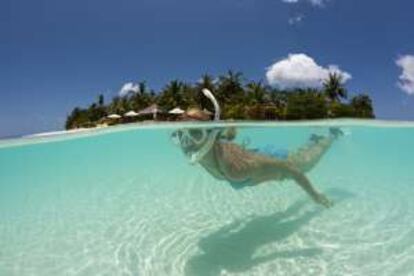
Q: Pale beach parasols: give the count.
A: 3